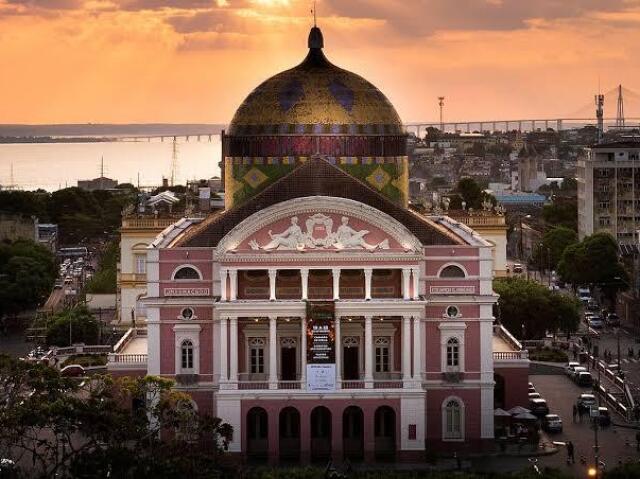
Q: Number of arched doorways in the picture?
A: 5